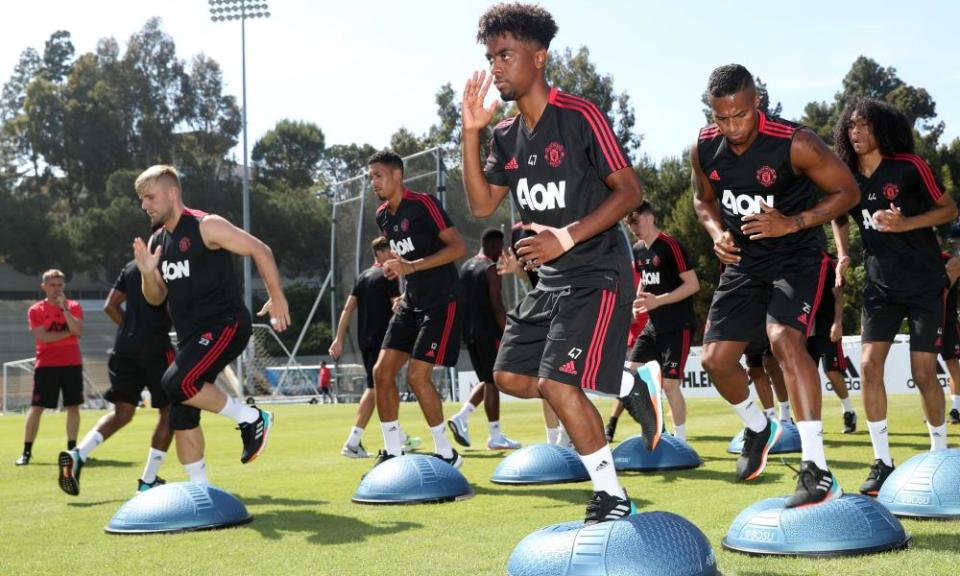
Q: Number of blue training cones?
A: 8